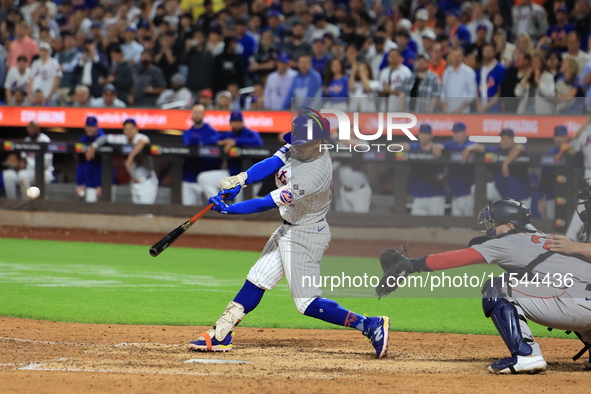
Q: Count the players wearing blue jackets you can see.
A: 7